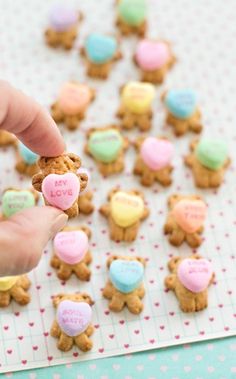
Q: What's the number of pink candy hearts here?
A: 5